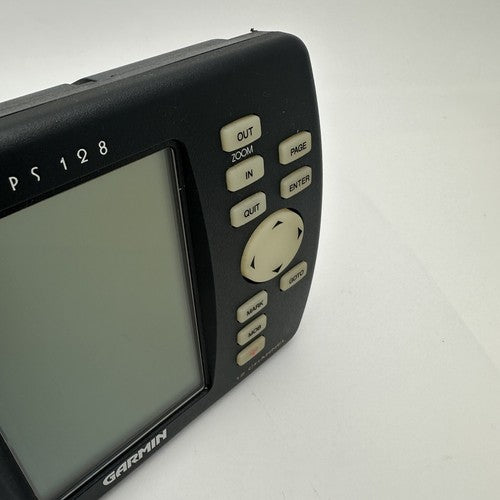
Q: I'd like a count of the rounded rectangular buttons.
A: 9